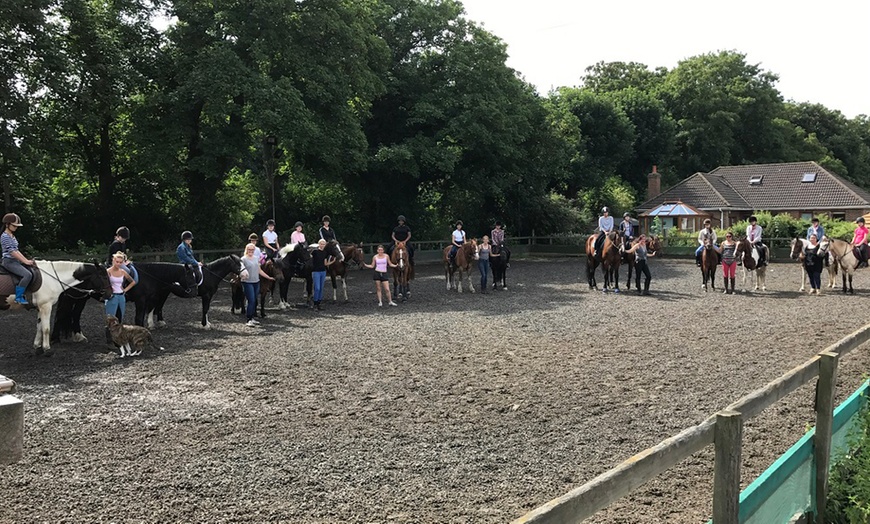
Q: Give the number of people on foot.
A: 8